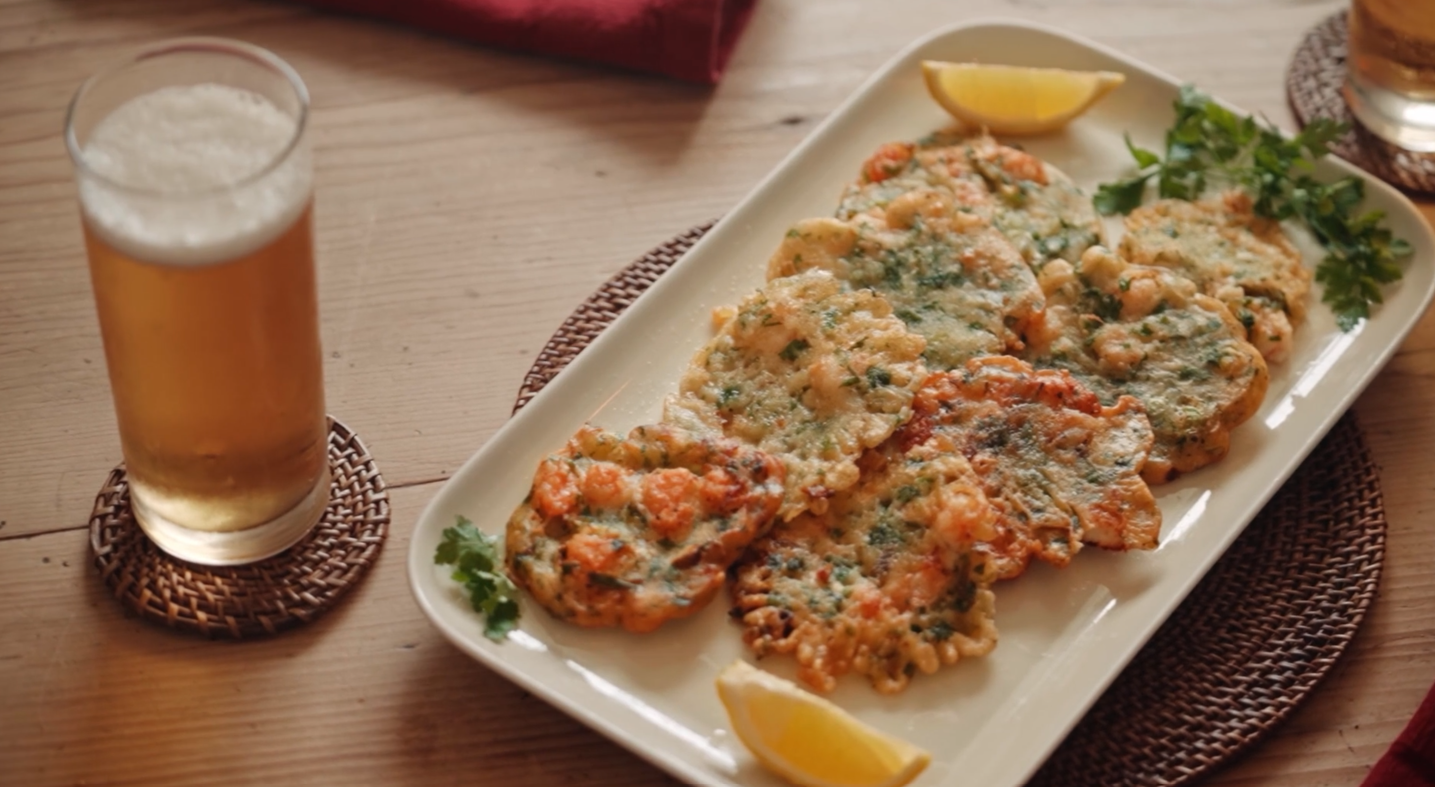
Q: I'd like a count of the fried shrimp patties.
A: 8